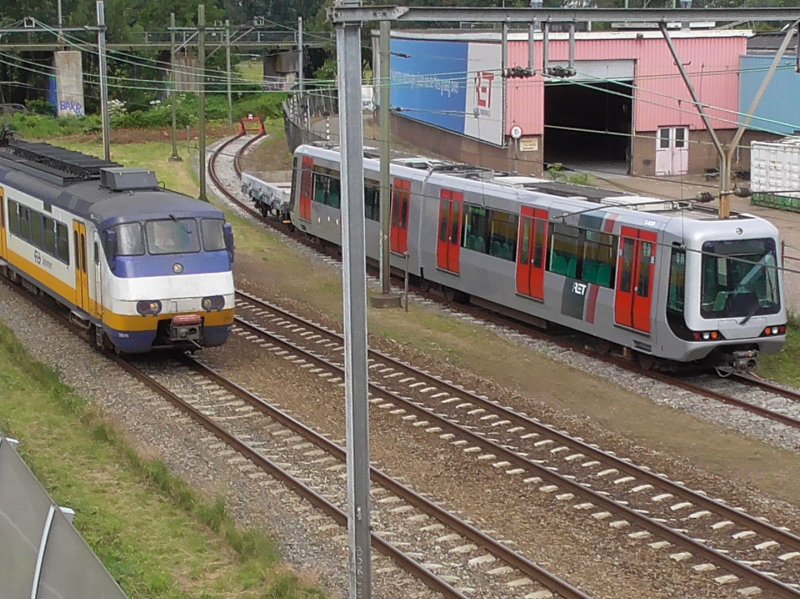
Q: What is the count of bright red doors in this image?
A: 5